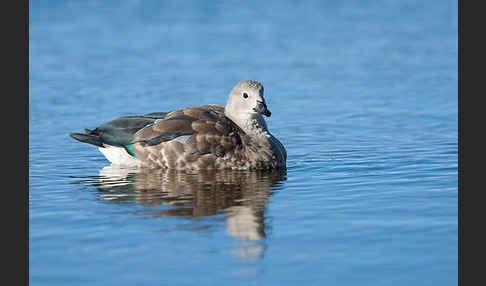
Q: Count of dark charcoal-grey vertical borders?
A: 2